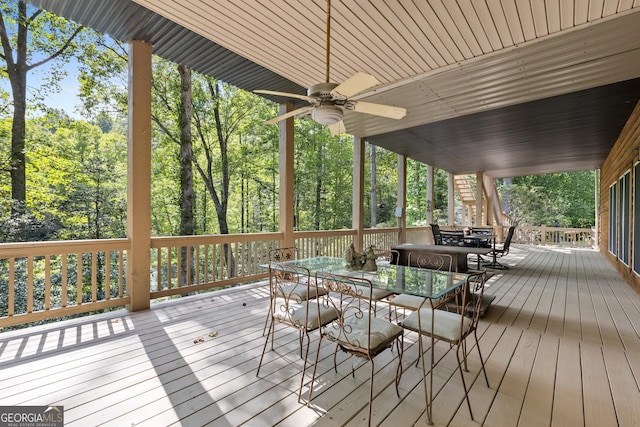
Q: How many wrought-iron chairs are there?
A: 6